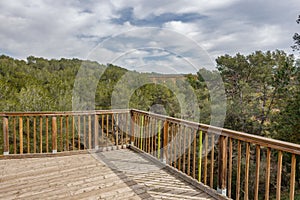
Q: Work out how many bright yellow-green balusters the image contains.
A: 3